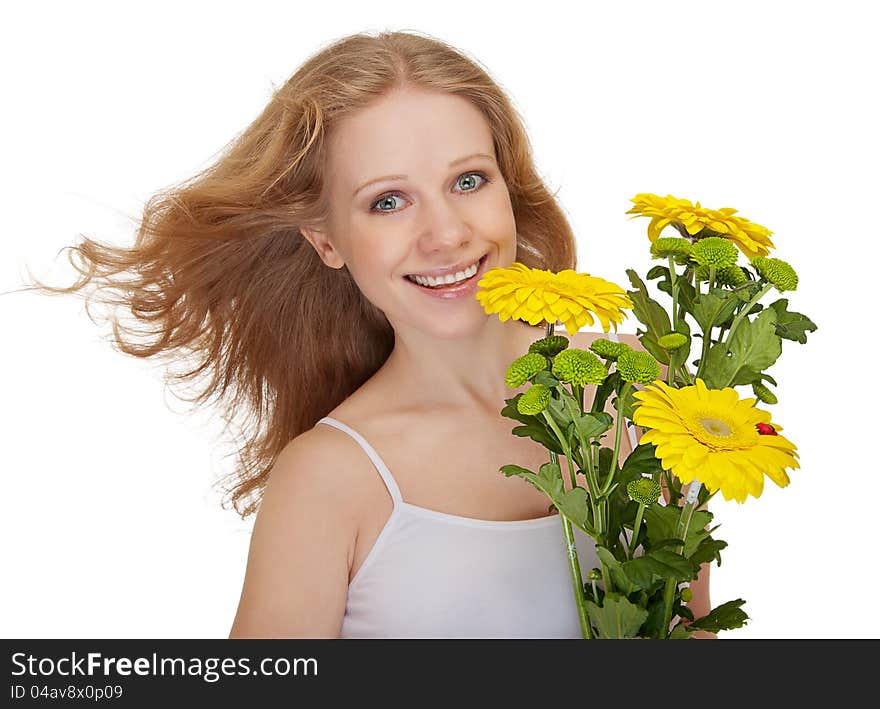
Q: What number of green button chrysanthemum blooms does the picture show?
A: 13